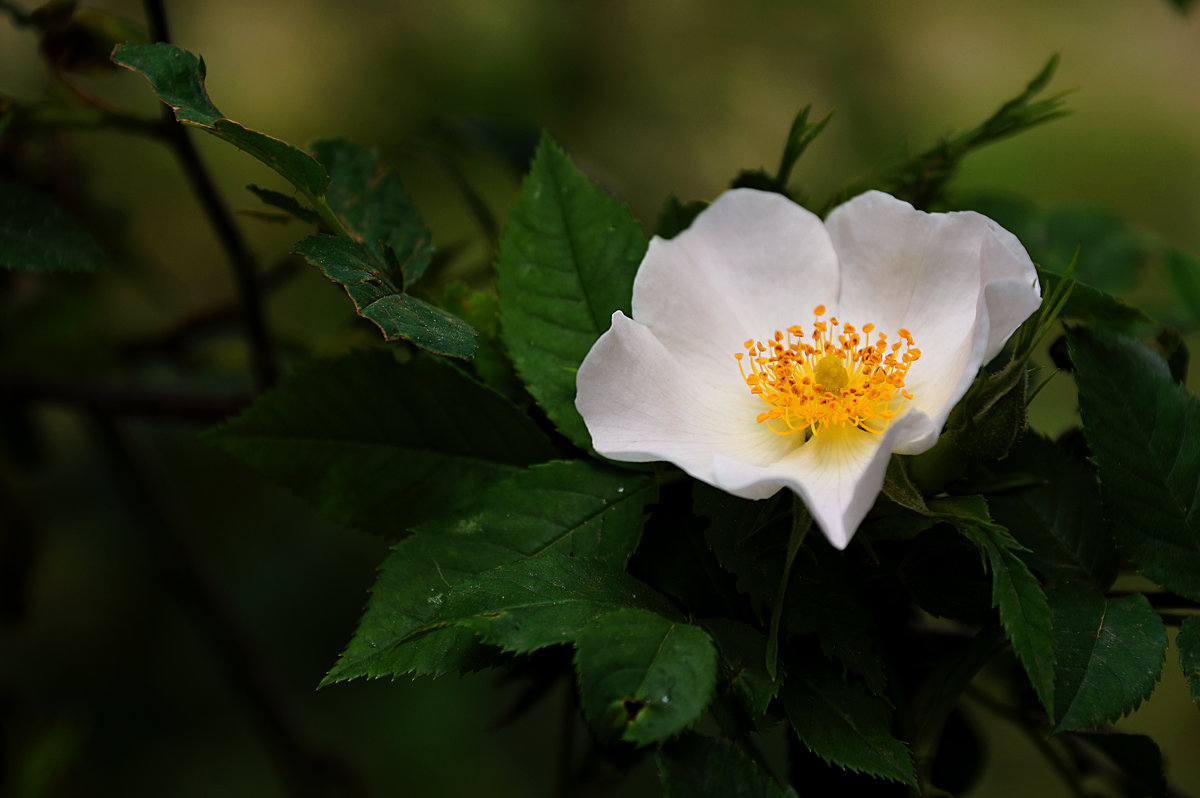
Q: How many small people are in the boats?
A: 0